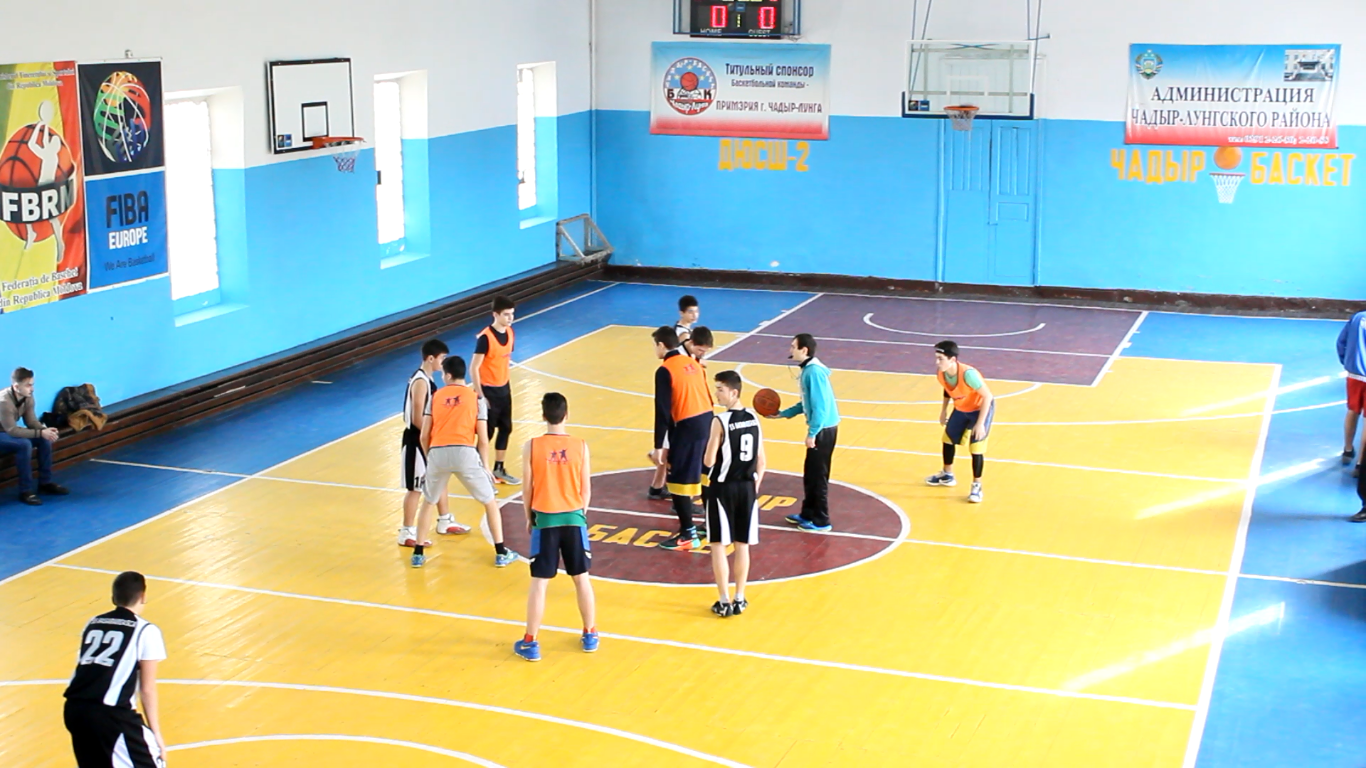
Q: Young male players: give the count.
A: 10